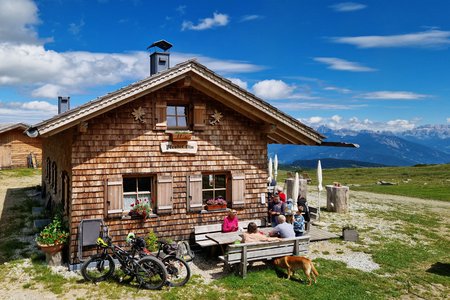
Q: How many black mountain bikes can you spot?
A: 2